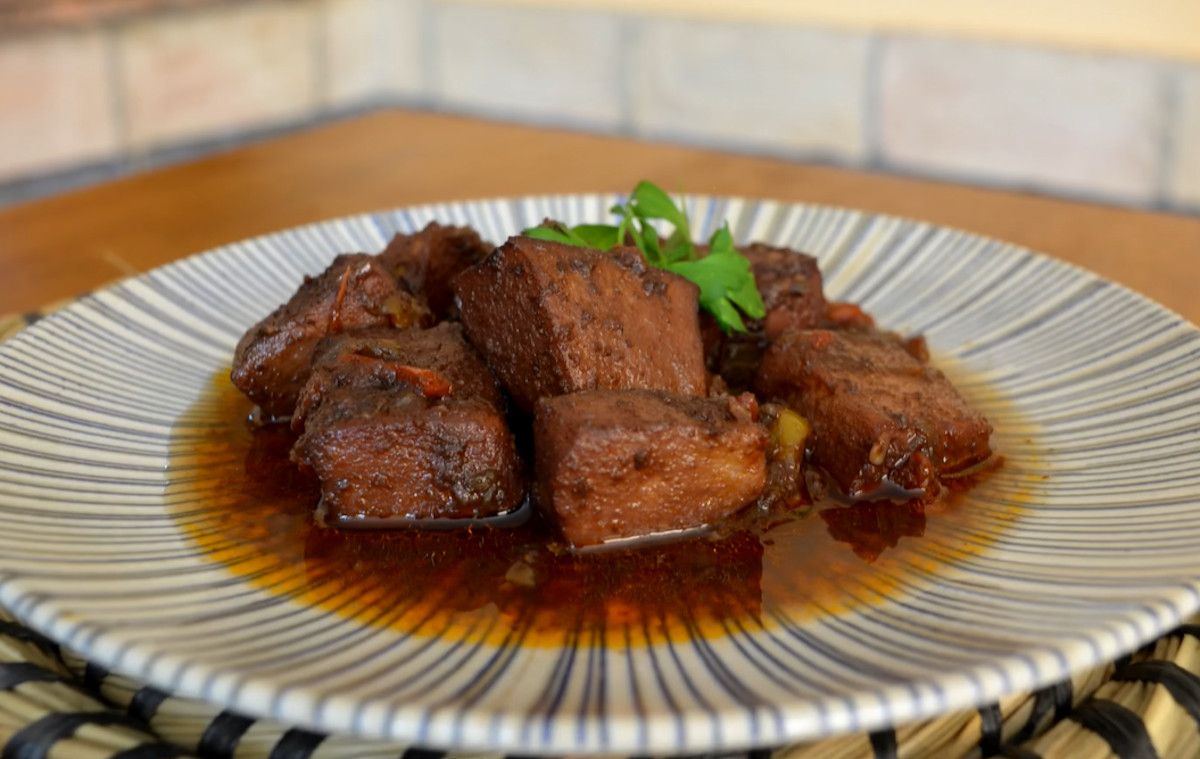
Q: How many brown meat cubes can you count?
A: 7